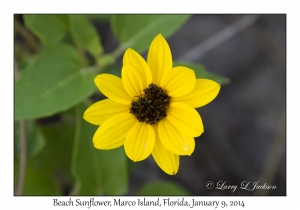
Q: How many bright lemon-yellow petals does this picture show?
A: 12